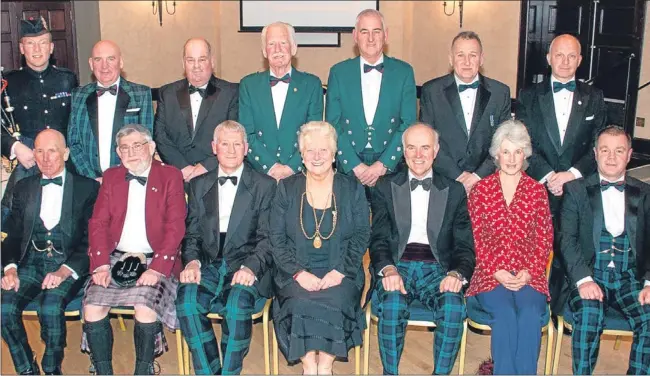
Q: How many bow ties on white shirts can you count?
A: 11